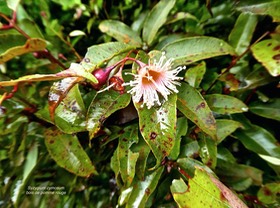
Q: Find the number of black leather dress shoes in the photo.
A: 0